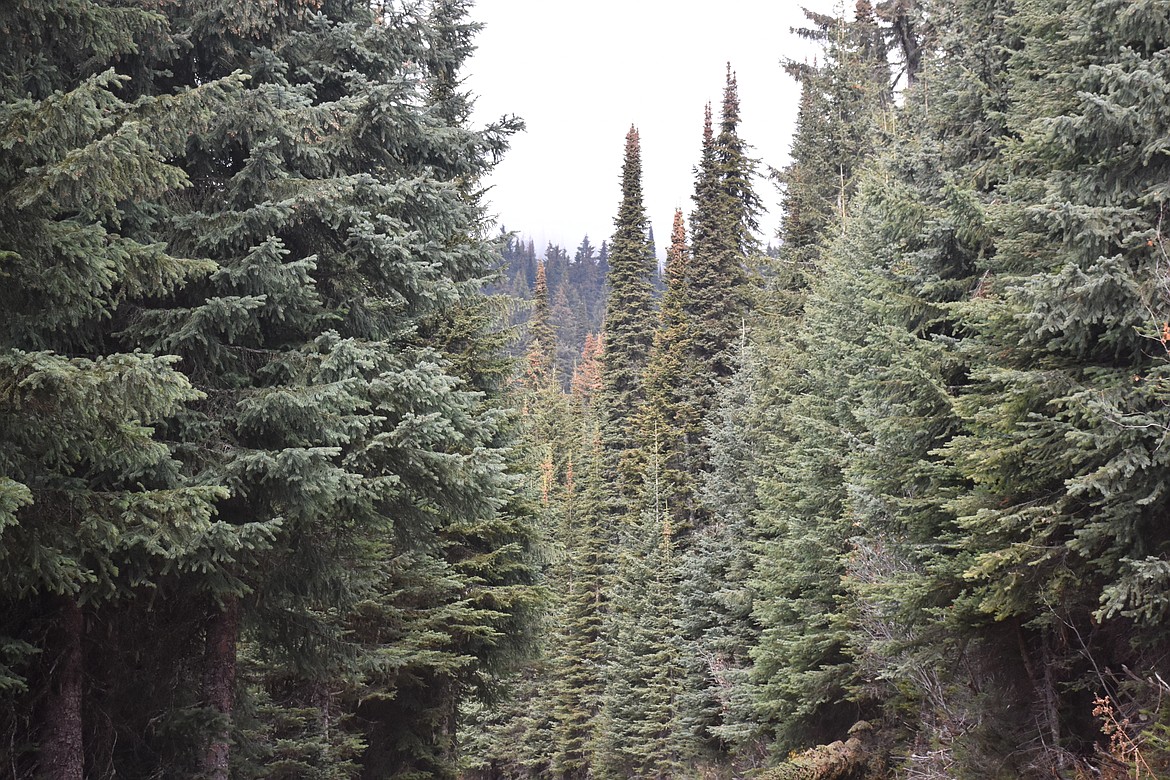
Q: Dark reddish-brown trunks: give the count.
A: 2